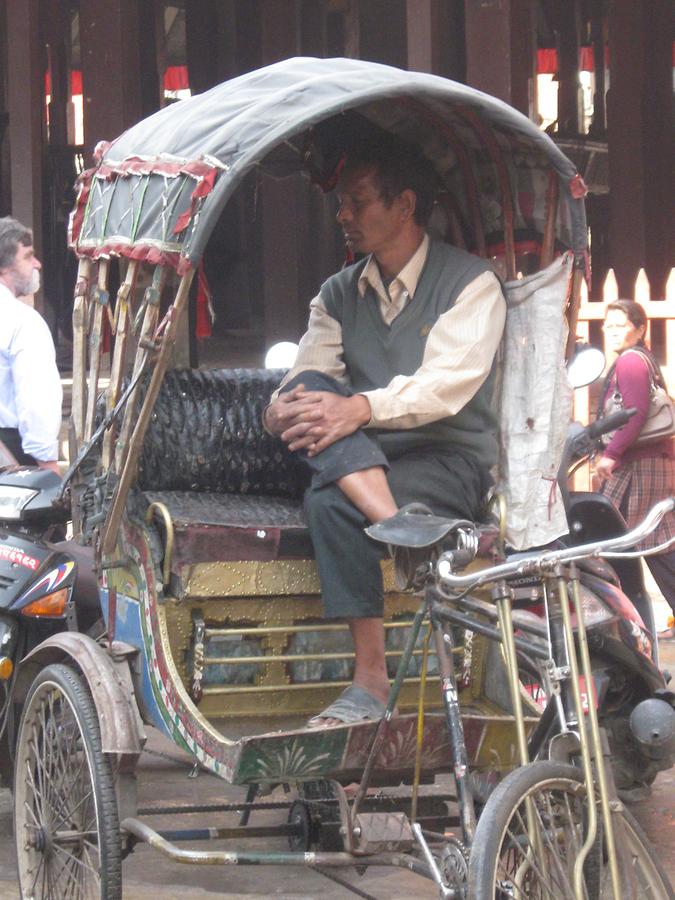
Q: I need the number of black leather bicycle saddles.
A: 1